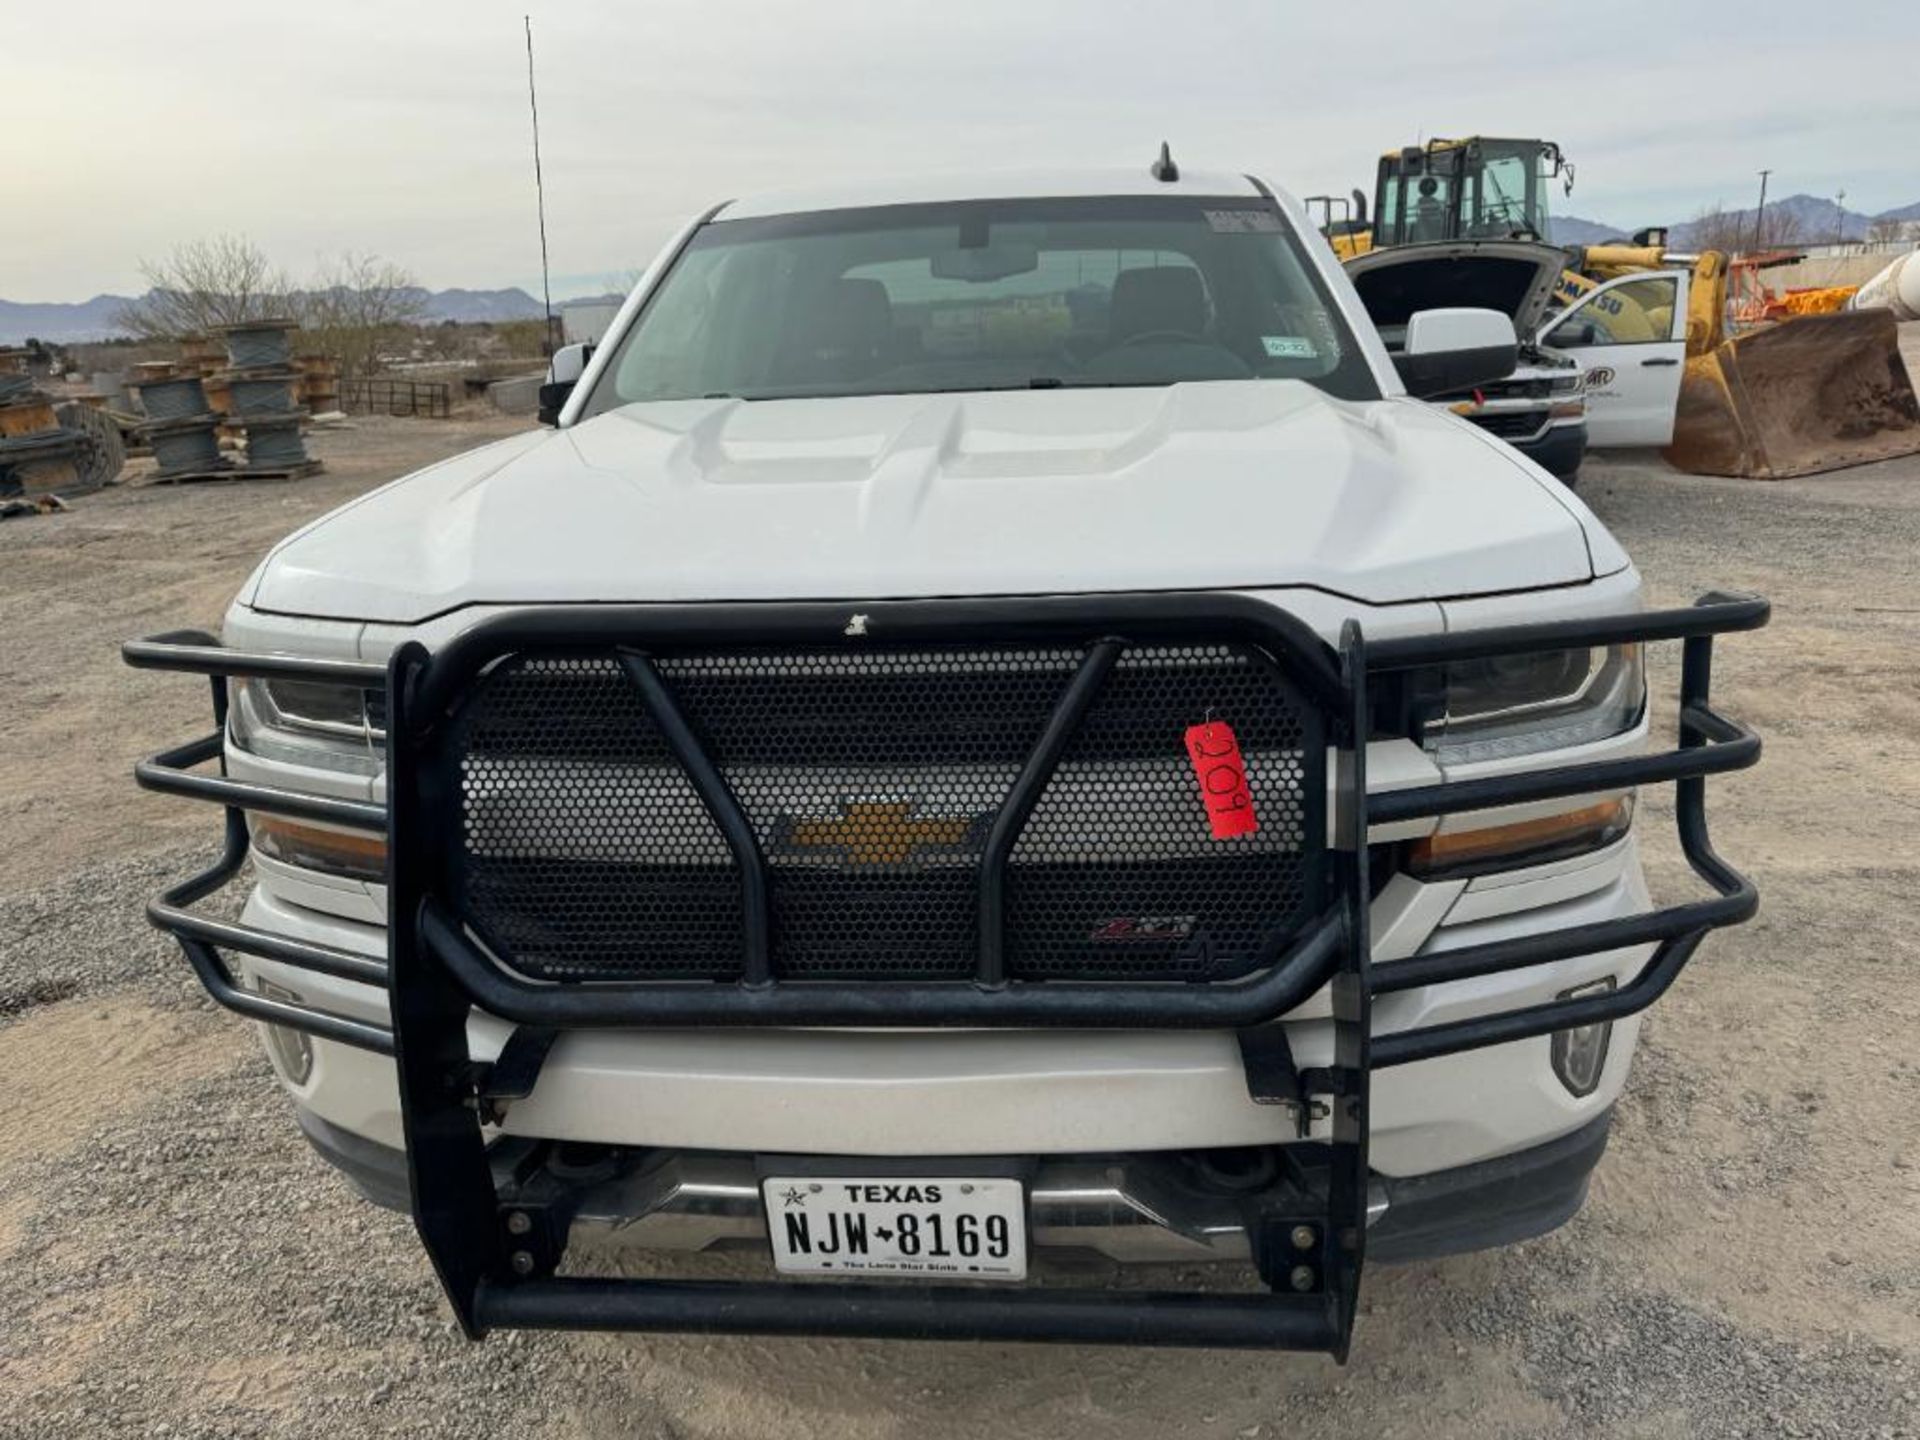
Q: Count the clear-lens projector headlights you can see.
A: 2